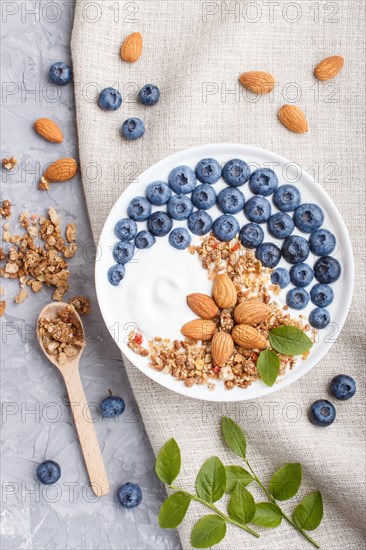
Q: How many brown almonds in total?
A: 12